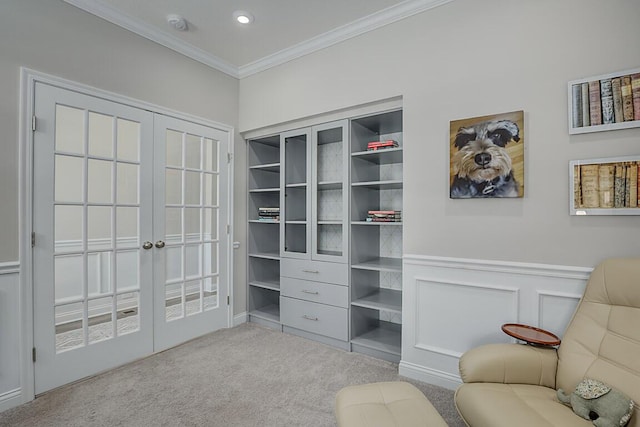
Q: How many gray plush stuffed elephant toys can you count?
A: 1